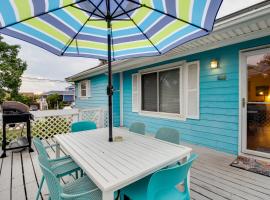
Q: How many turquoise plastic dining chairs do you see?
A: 6